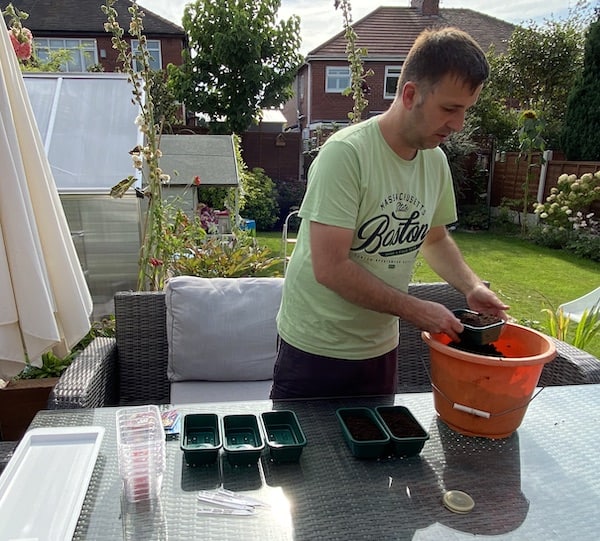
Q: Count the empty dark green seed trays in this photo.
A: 3